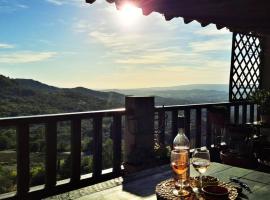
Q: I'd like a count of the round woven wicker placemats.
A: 1